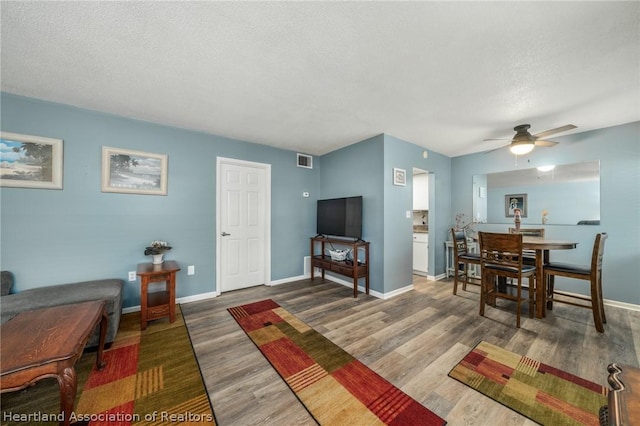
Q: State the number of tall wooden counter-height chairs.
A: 4